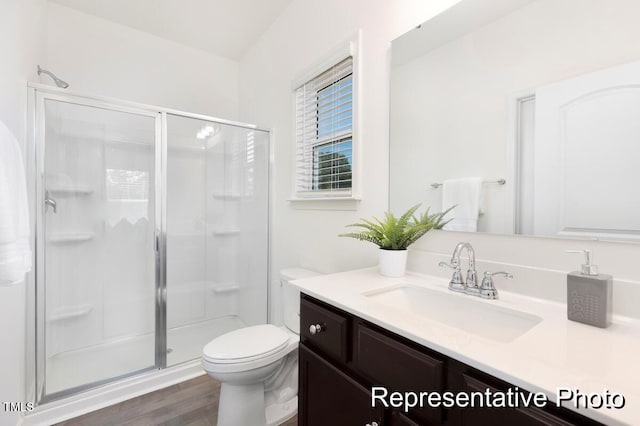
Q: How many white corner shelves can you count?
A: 6